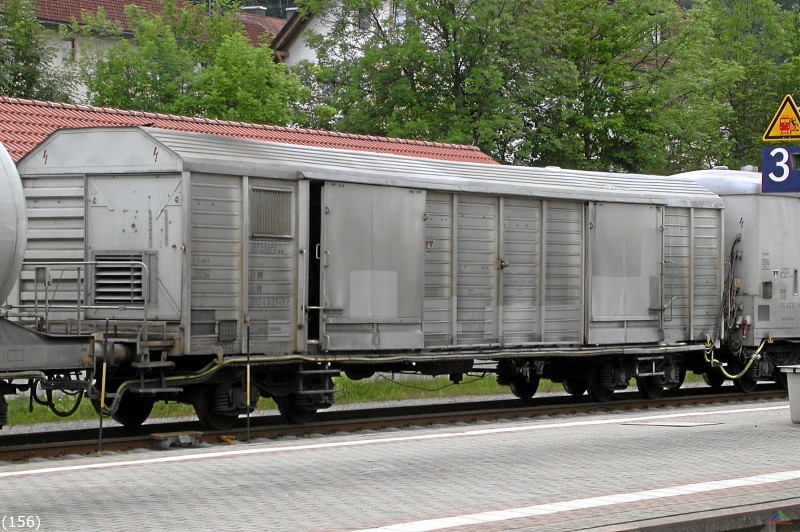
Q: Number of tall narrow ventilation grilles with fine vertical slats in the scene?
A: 1